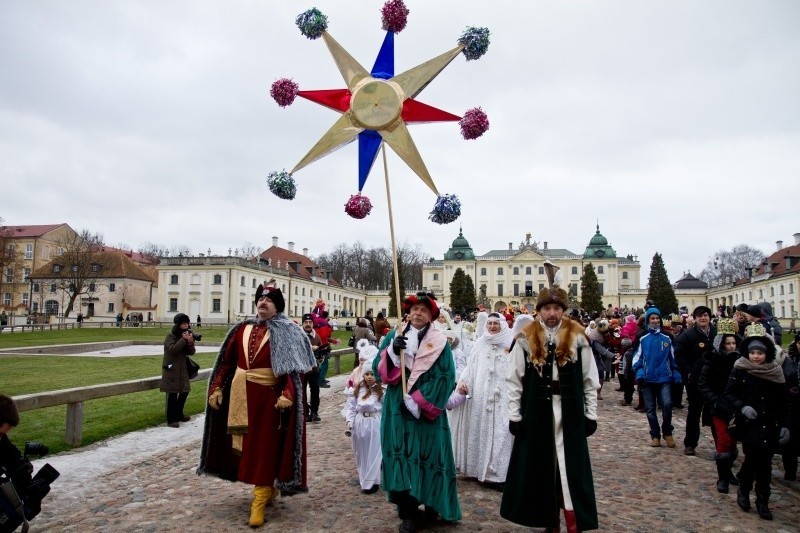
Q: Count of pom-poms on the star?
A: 8